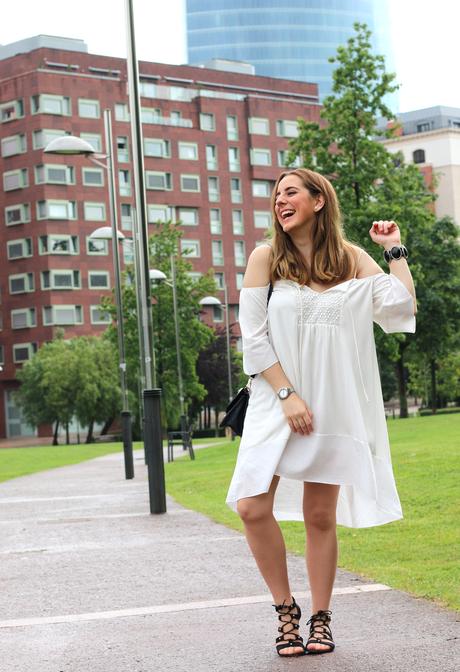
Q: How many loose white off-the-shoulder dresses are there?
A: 1